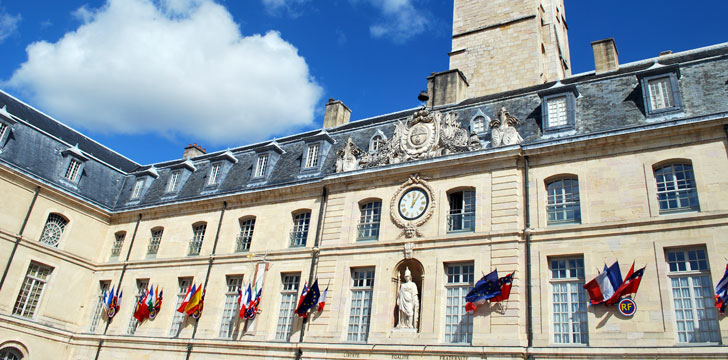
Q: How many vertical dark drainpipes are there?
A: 5